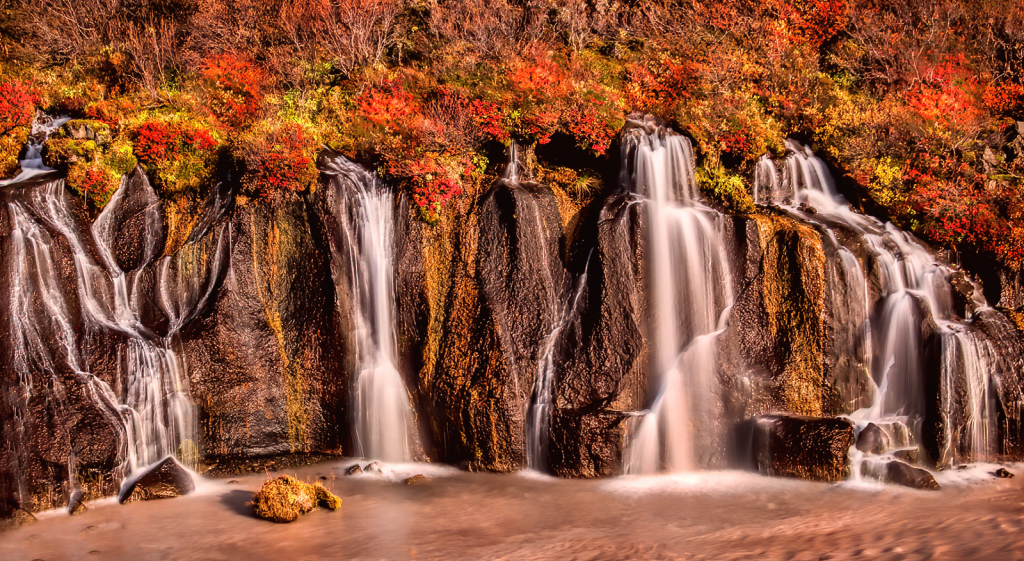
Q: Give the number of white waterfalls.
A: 5